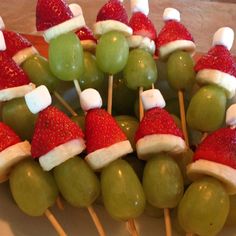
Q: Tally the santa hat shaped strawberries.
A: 13